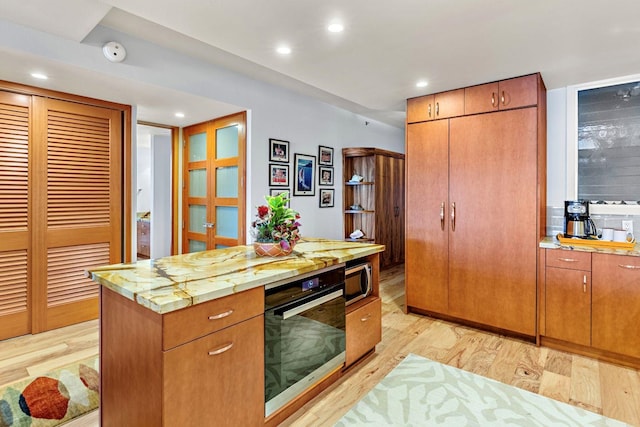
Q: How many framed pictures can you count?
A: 7